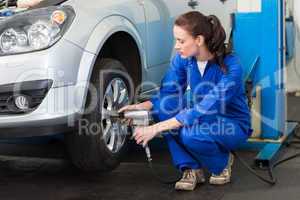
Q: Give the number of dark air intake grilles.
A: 1